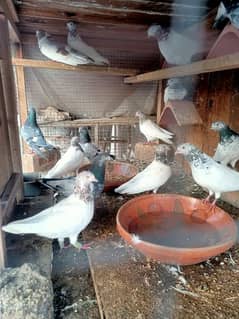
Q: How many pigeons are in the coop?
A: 14